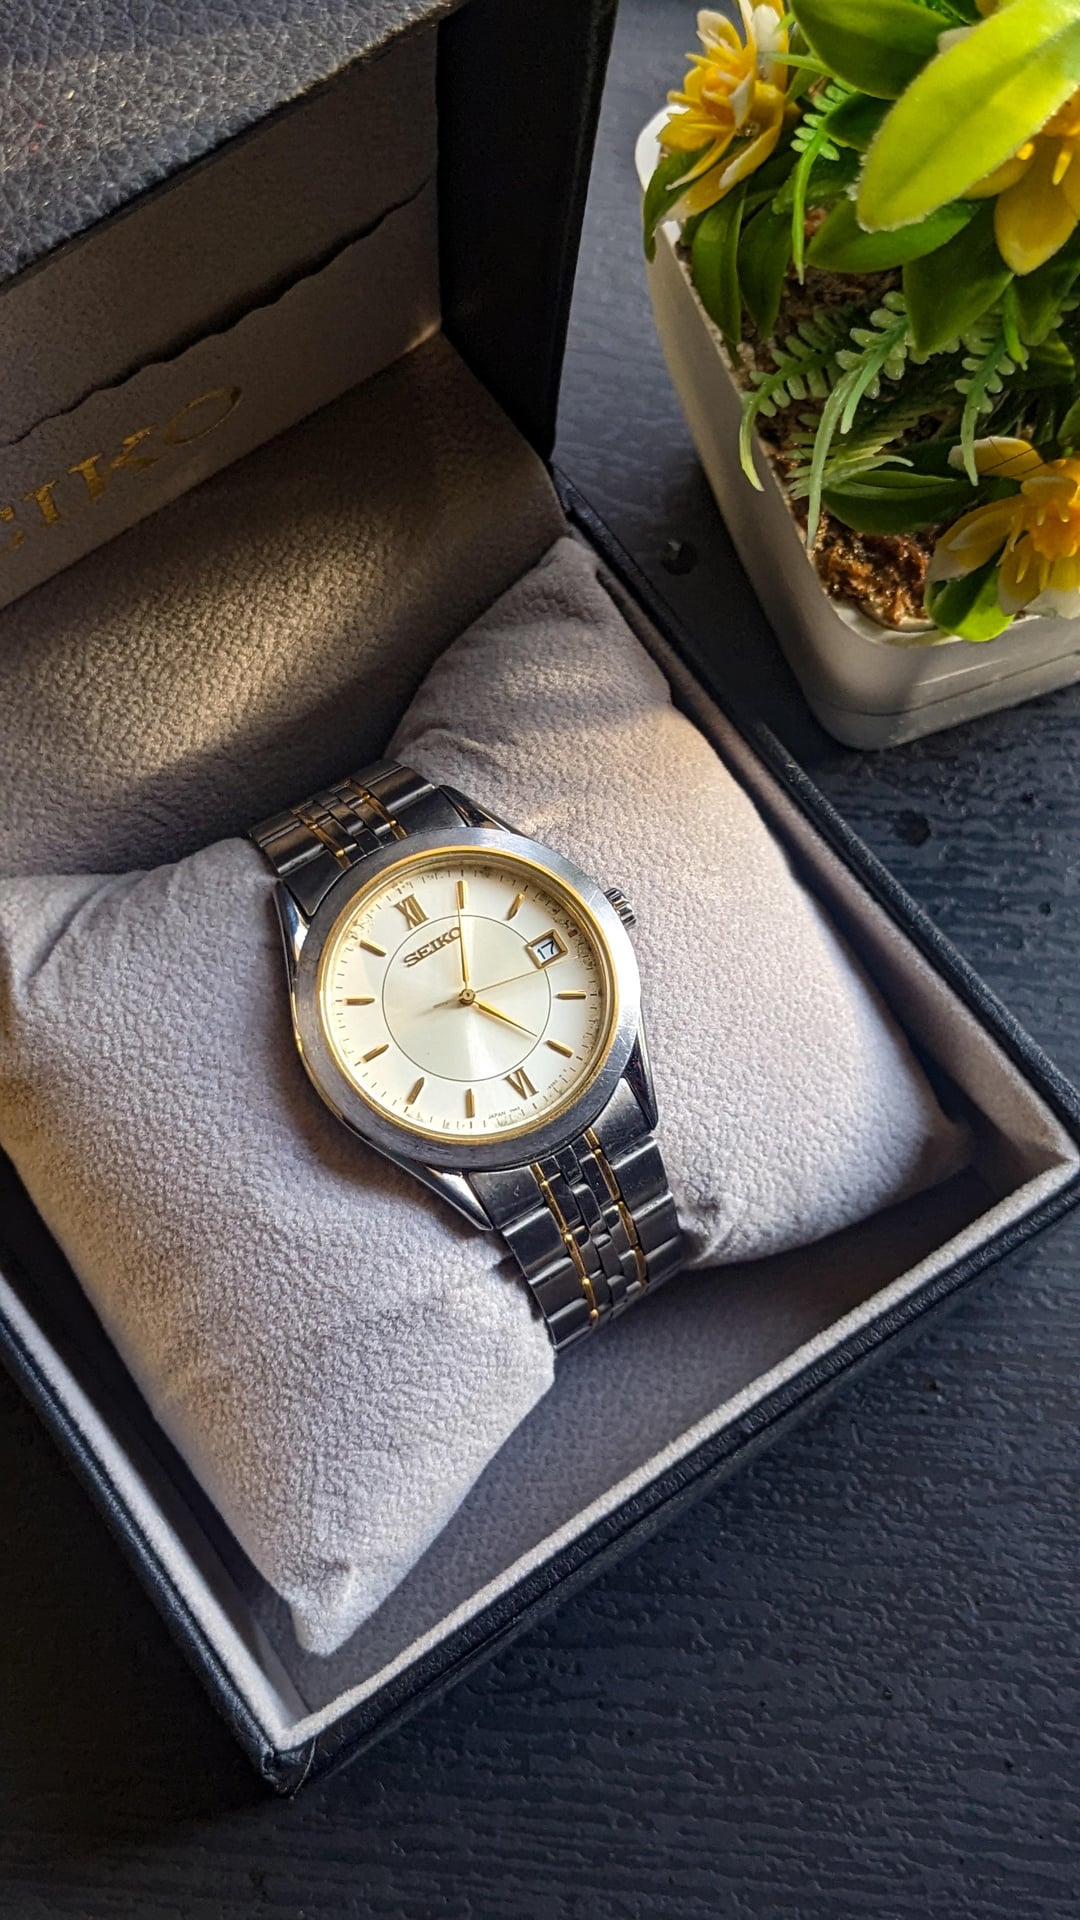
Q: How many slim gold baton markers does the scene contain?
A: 9